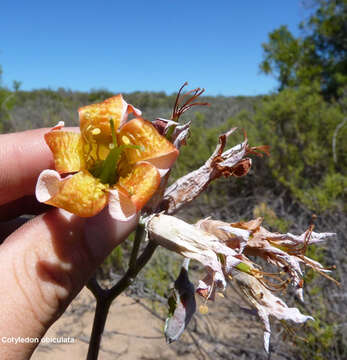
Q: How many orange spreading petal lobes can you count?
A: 5